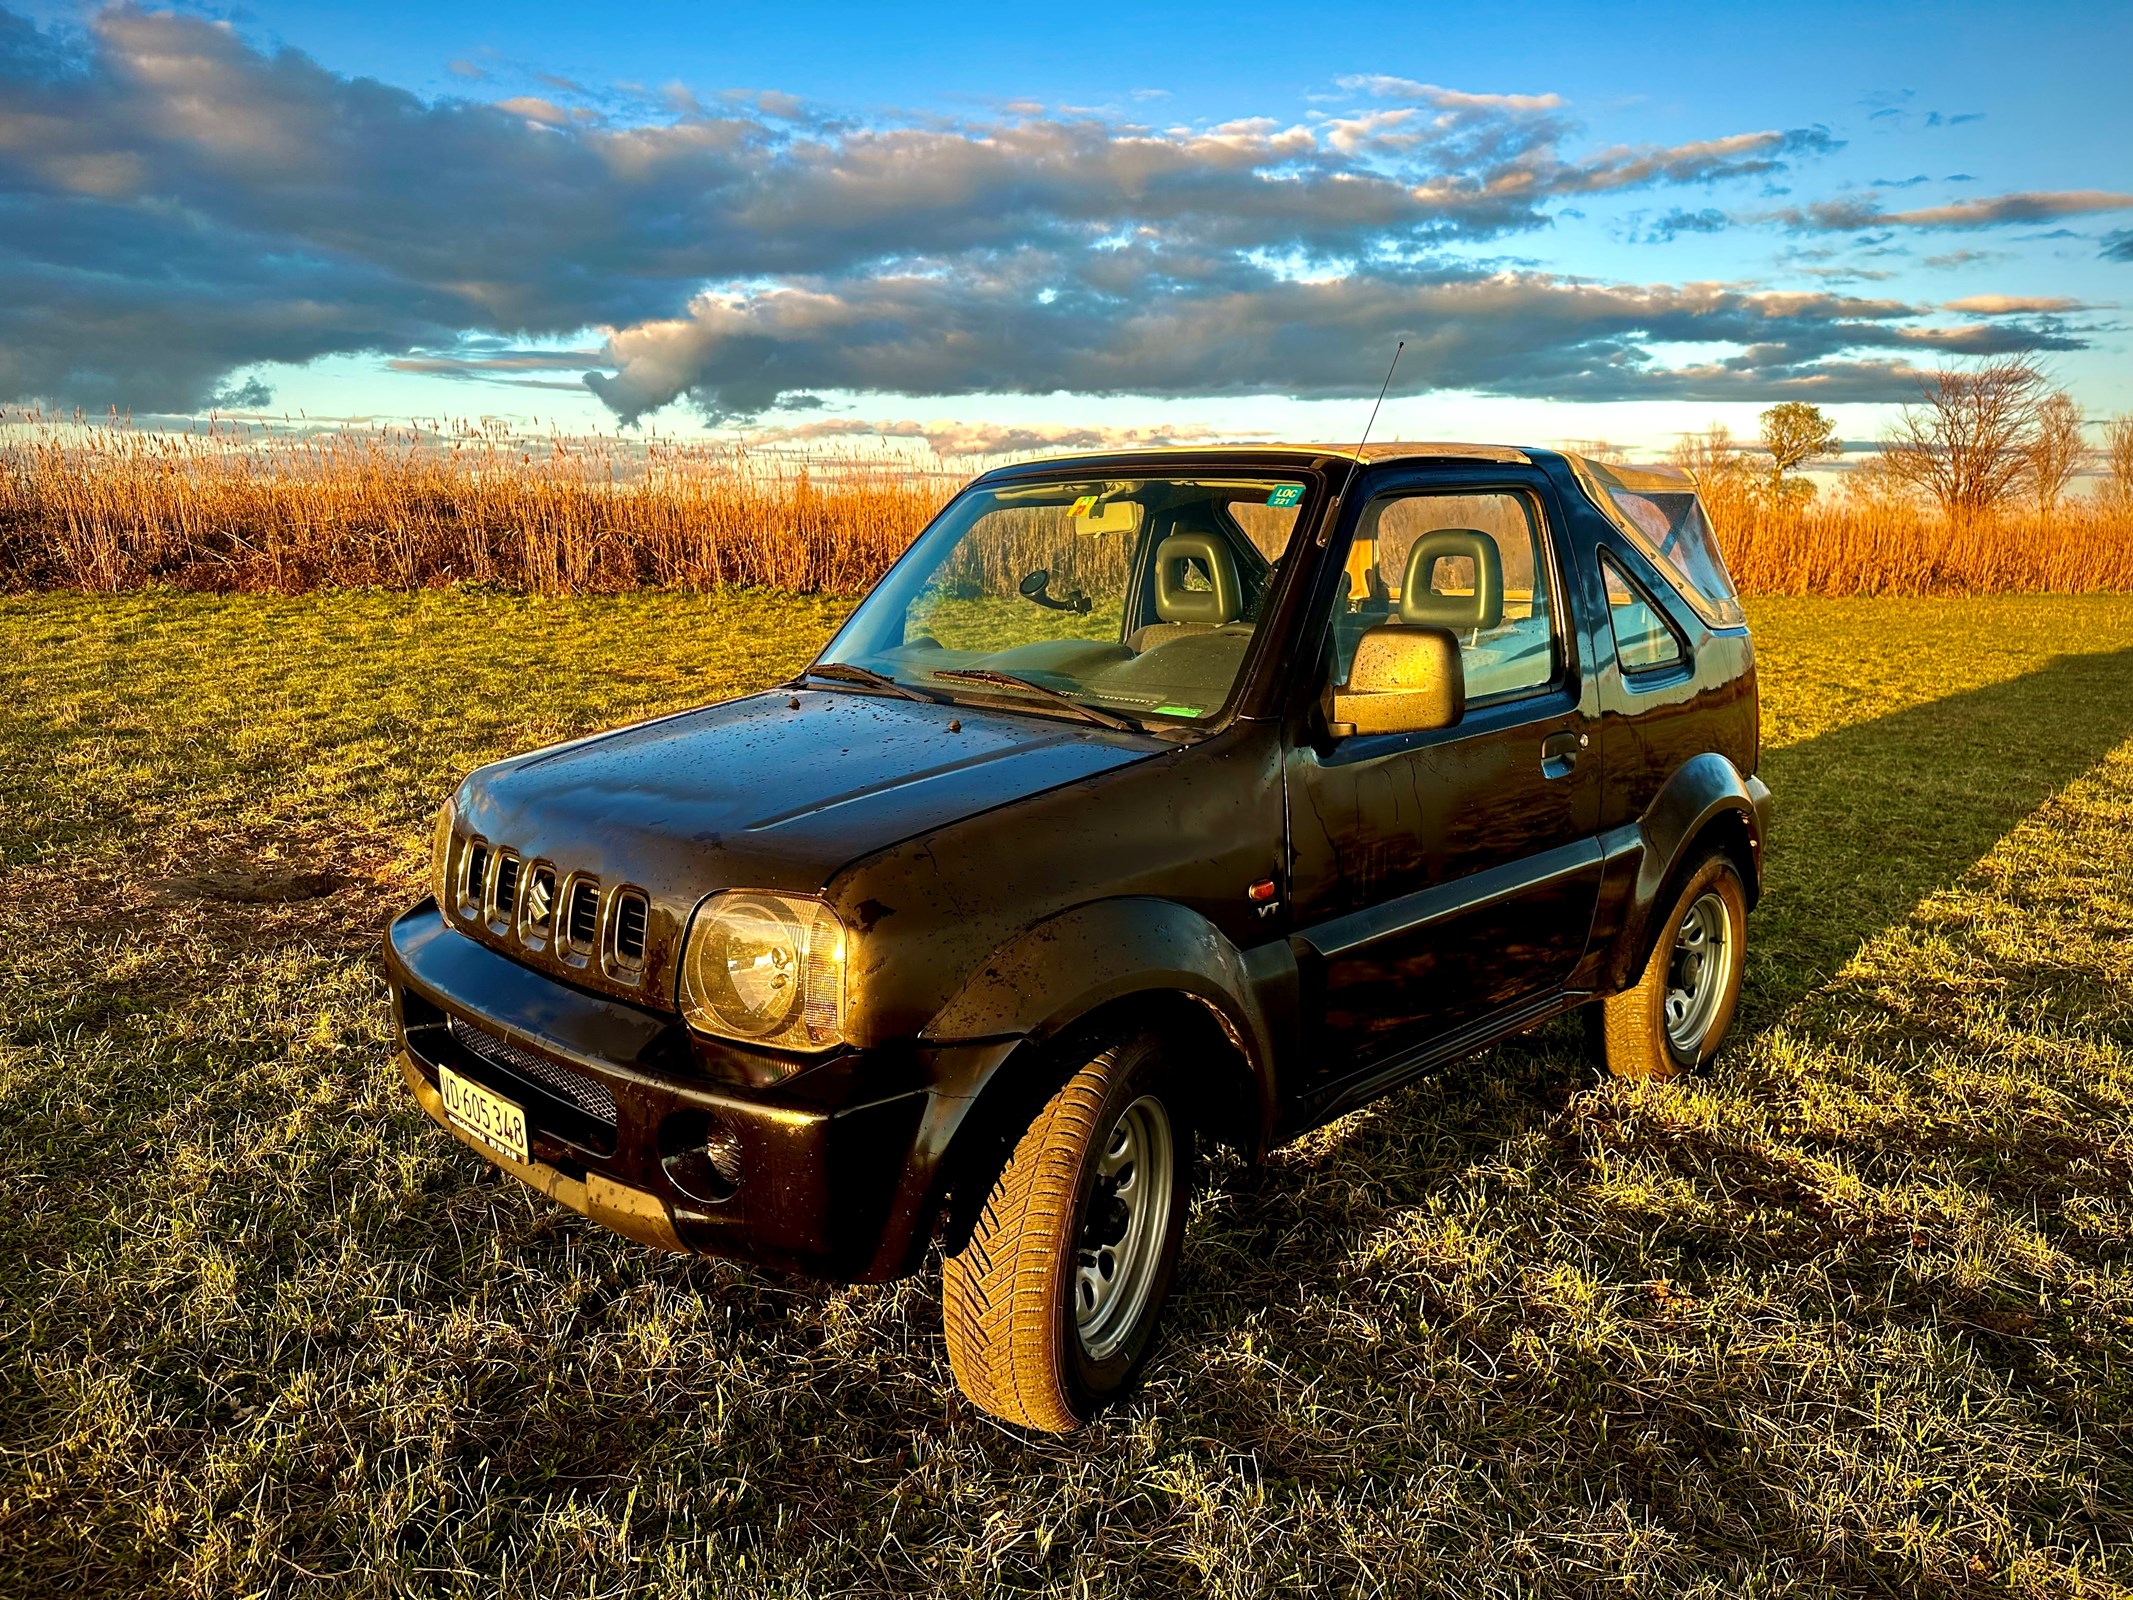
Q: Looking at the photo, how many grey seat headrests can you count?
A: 2